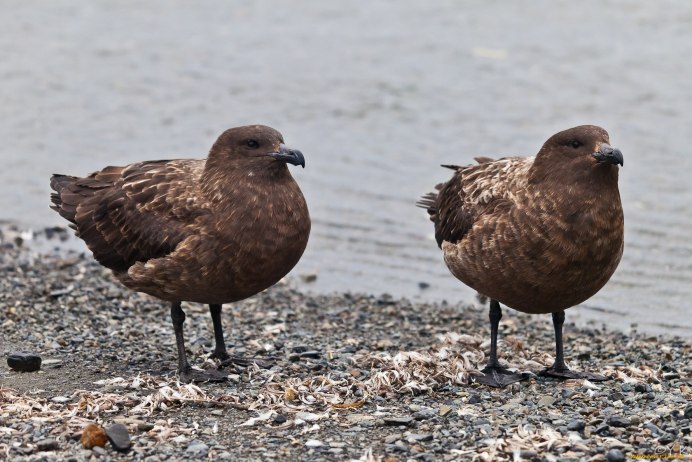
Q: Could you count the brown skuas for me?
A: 2